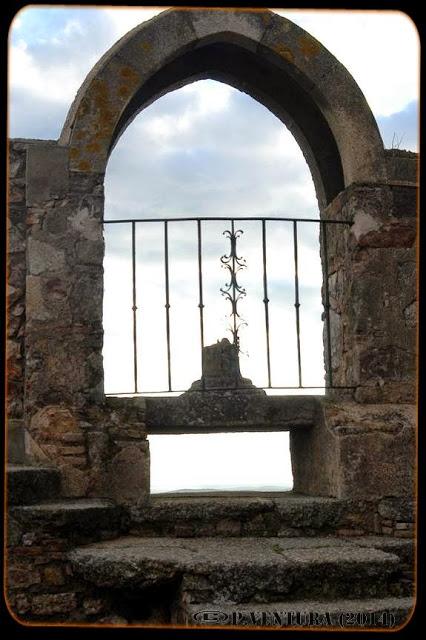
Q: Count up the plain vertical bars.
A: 6